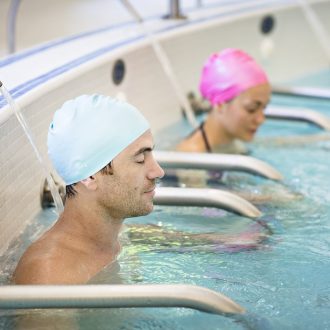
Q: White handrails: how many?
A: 5